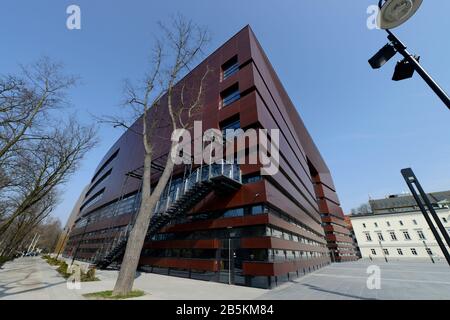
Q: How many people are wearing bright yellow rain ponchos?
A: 0